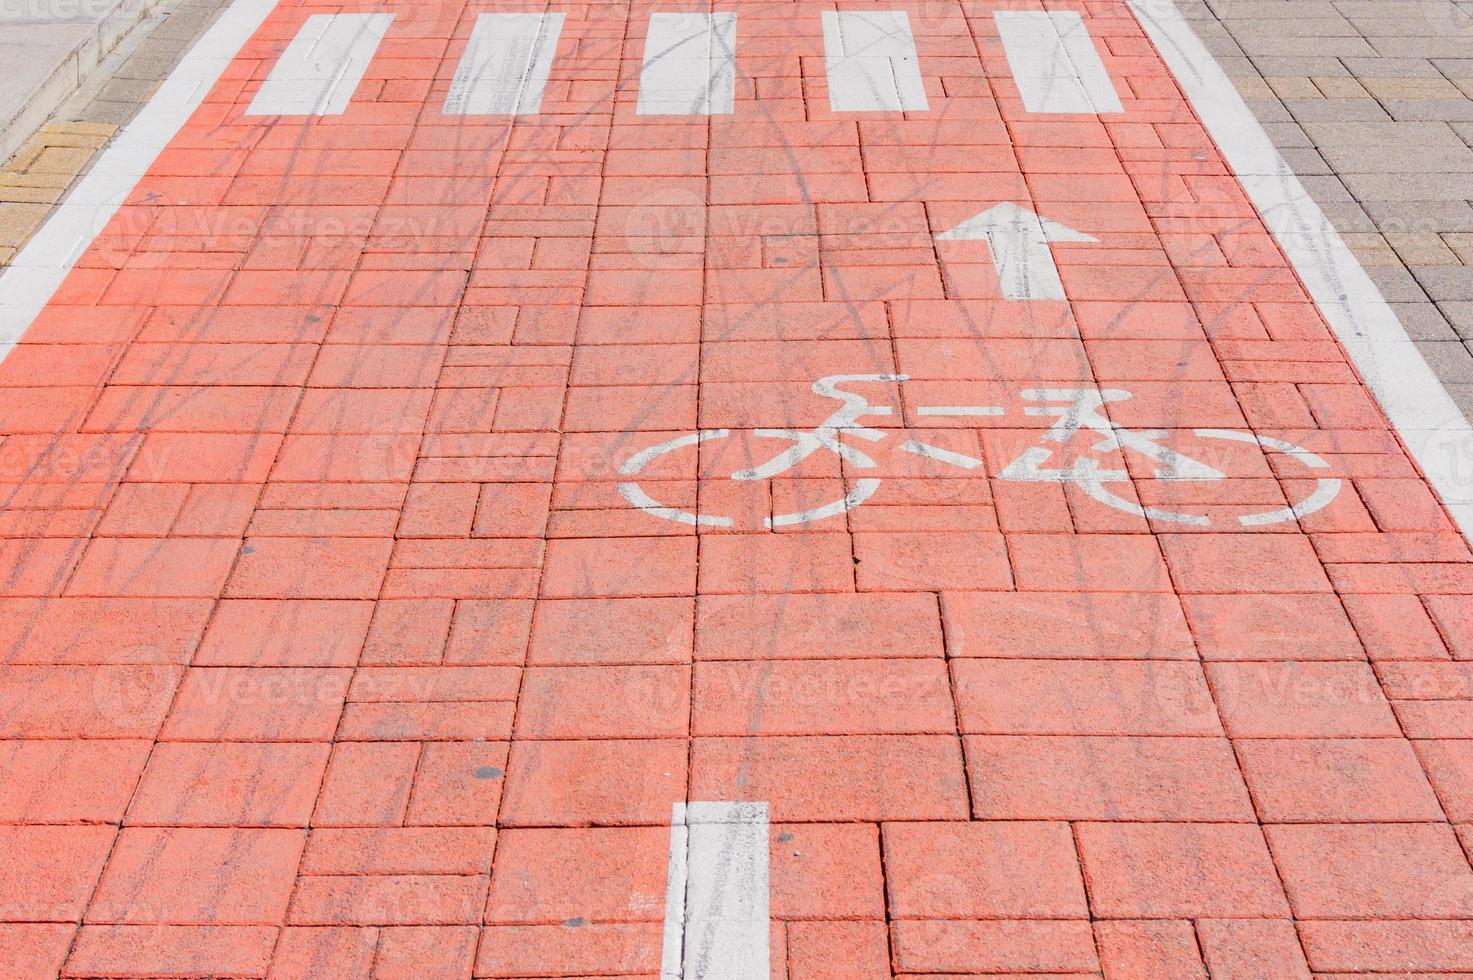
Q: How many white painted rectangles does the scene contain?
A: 6